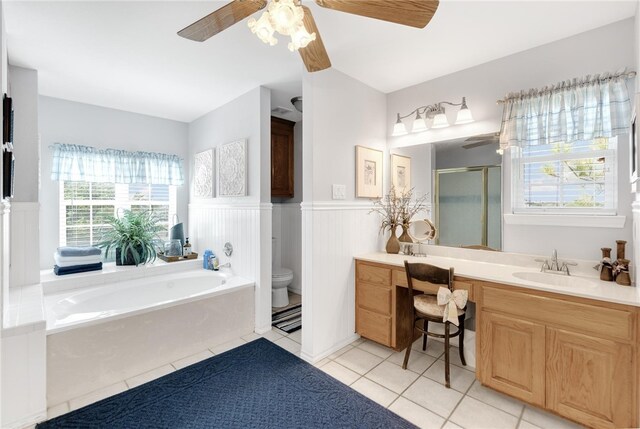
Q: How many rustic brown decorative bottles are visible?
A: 3